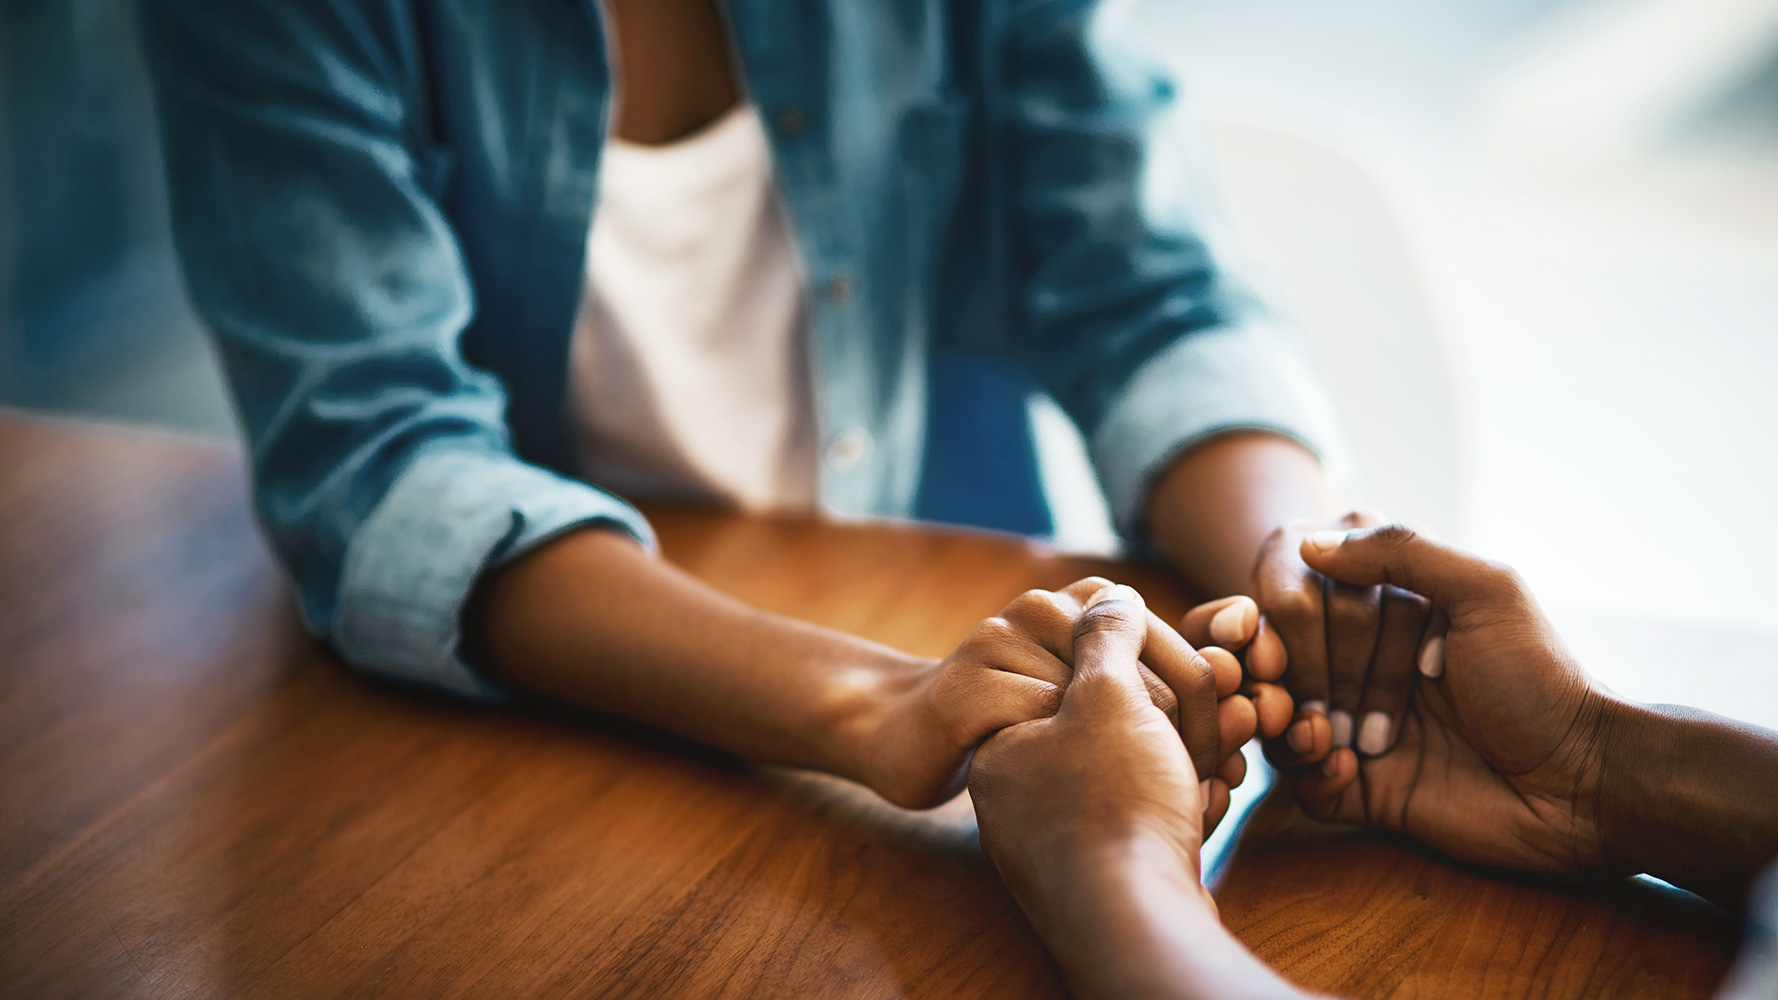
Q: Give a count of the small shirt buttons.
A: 3